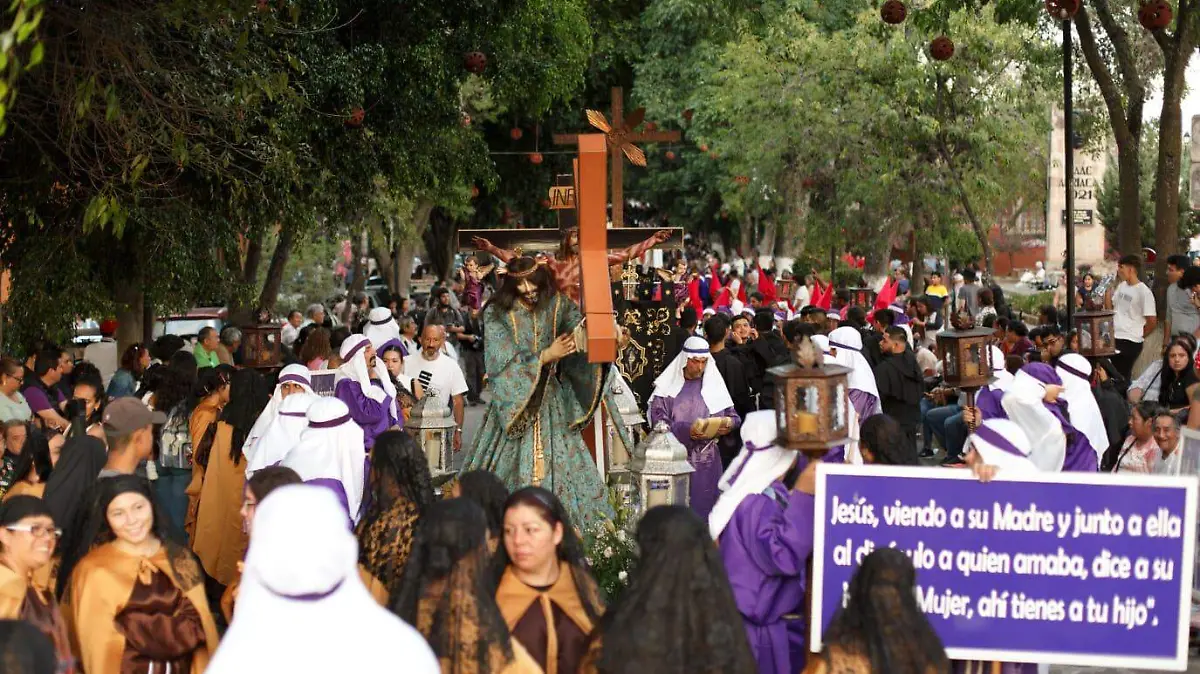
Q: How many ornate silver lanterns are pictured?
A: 3